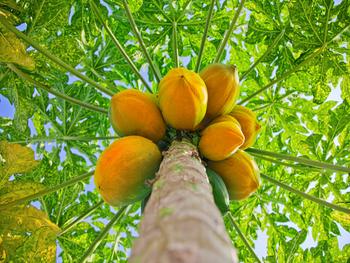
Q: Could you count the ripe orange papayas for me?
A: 7